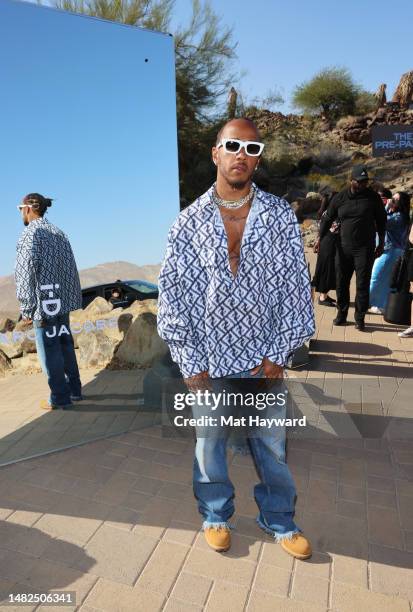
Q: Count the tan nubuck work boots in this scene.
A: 2